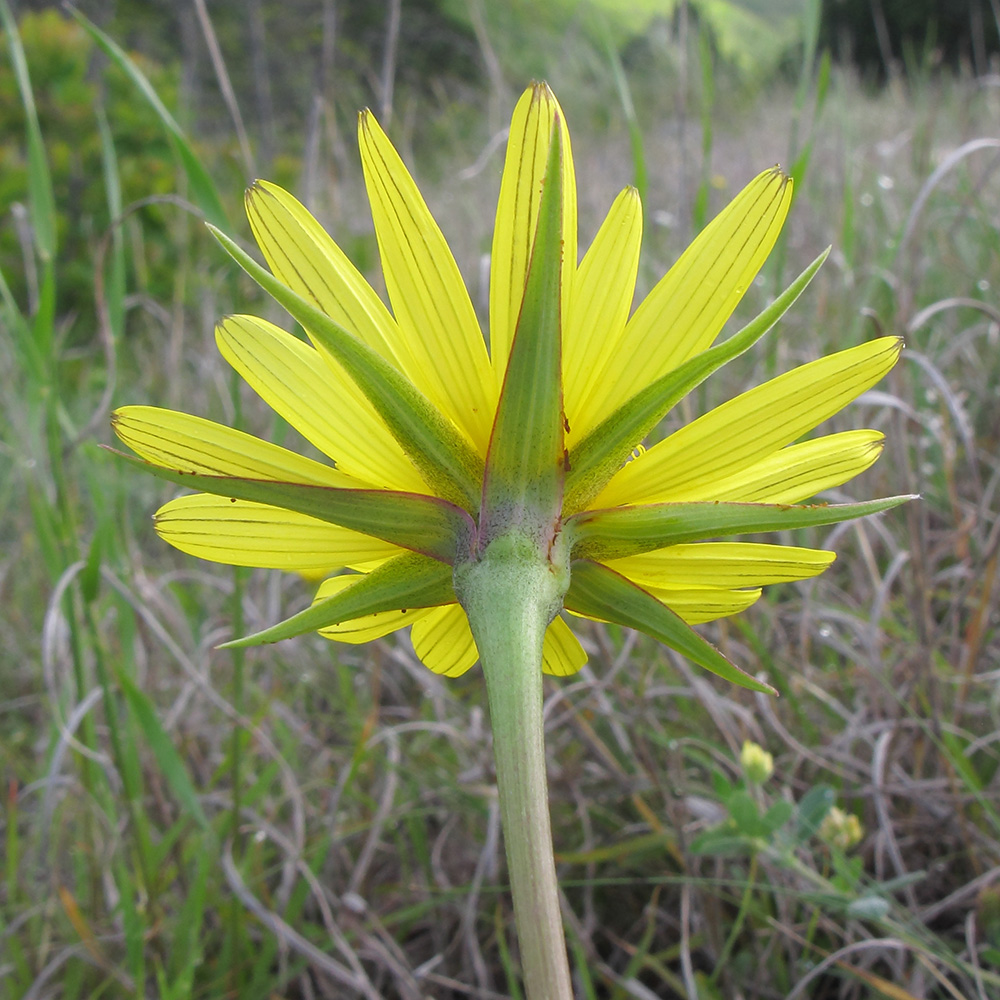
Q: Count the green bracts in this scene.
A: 7